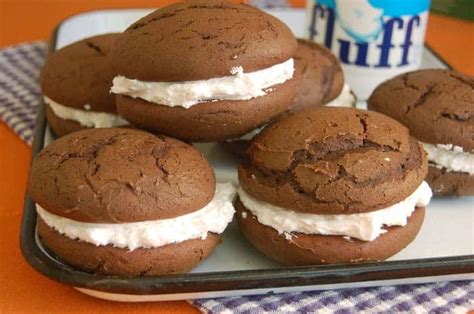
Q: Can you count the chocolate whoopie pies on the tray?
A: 6